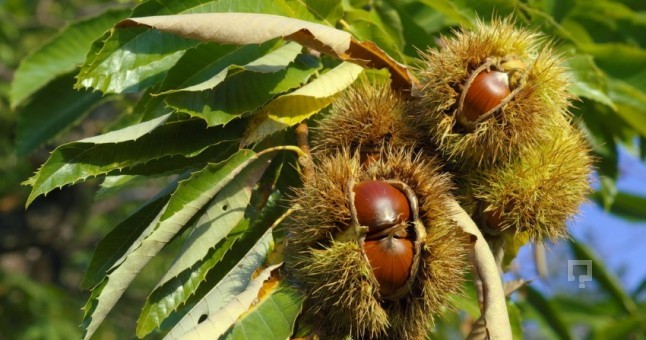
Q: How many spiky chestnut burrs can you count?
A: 4